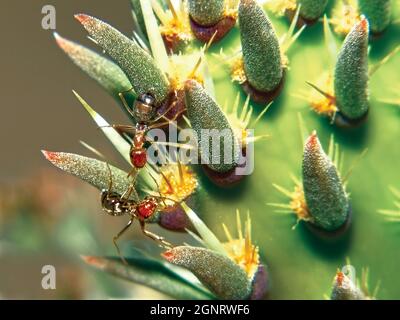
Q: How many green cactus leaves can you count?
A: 13